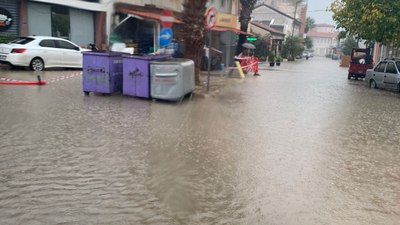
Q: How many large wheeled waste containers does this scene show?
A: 3